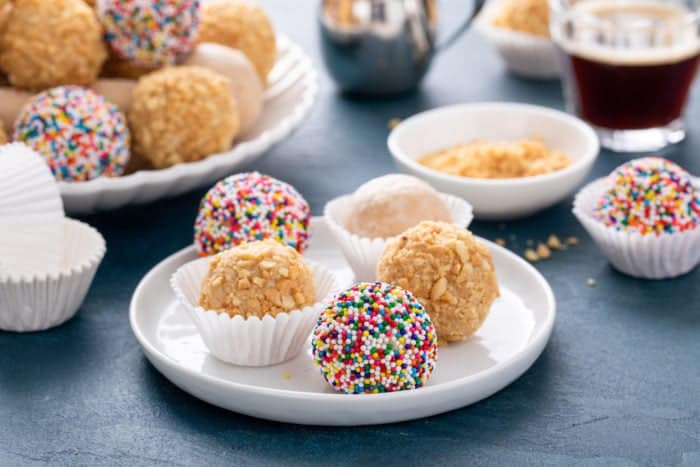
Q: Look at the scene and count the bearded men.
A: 0